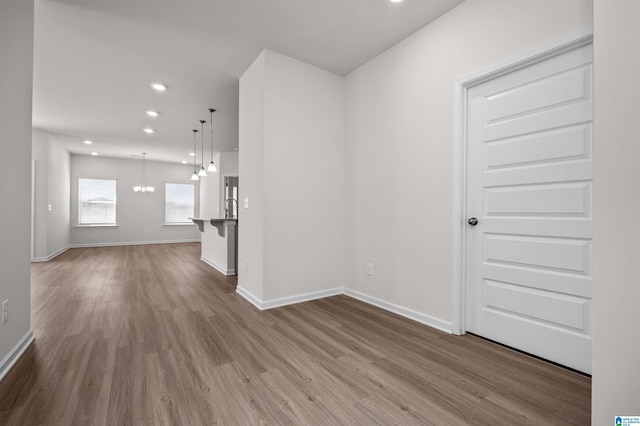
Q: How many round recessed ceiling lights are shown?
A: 8